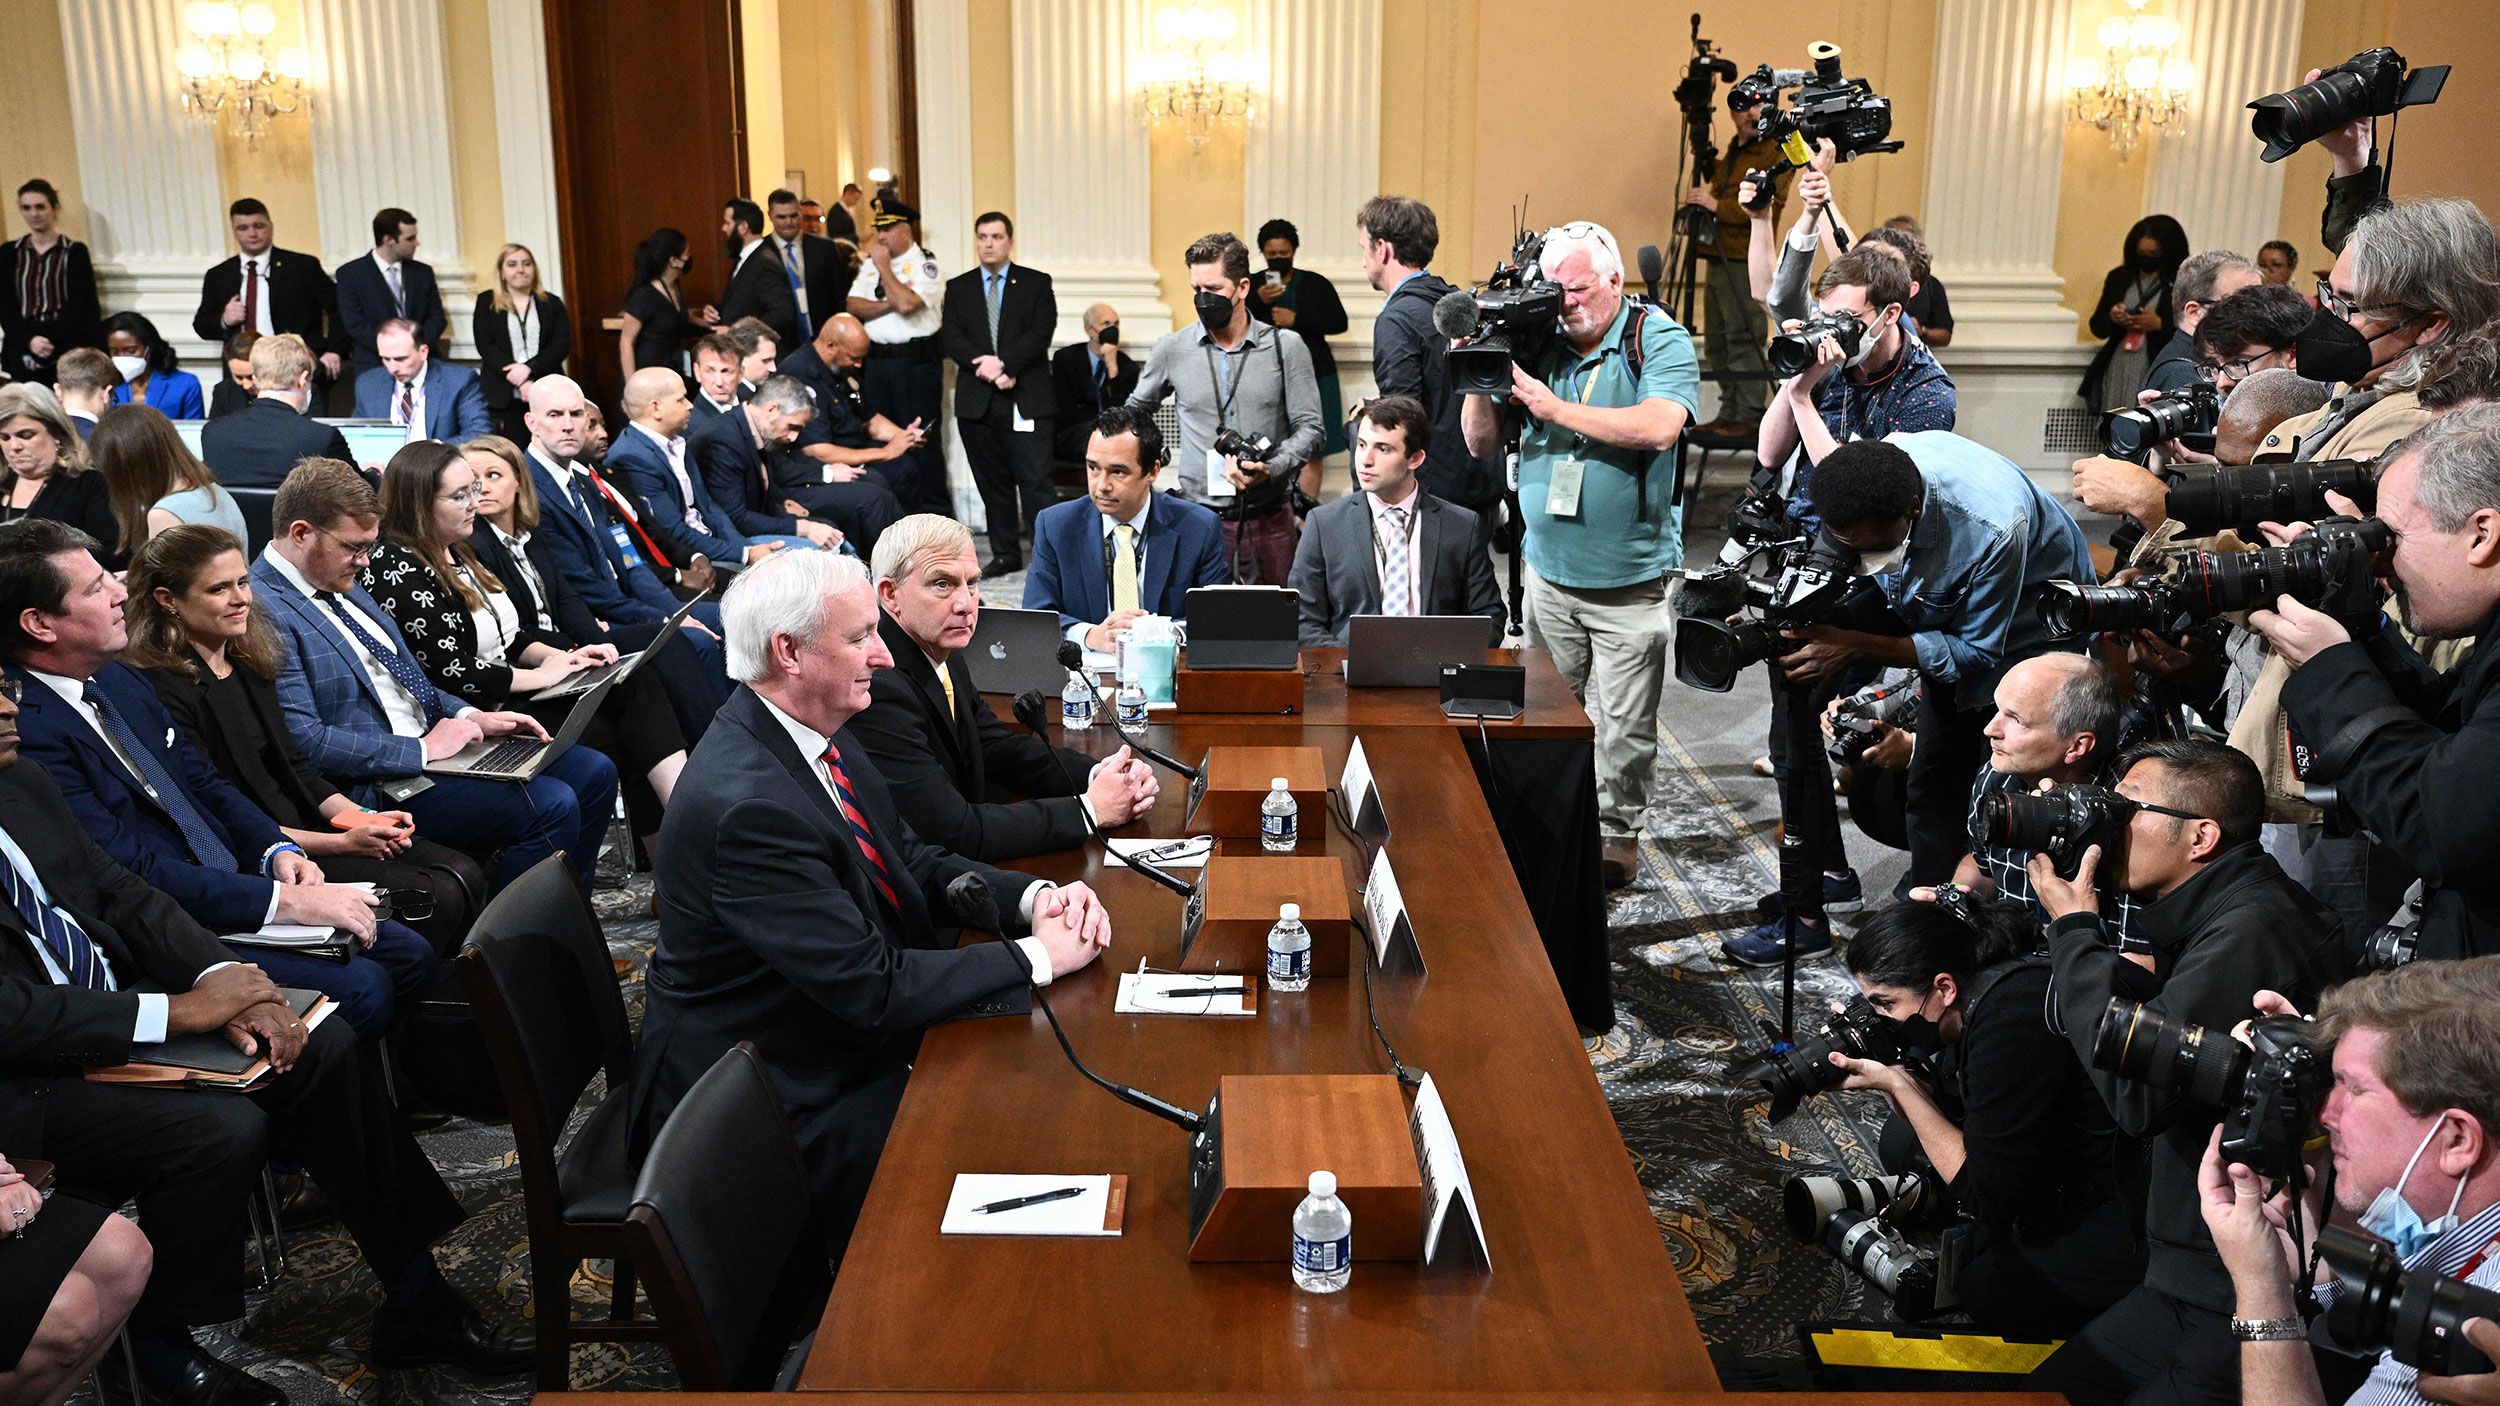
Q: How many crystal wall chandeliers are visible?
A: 3